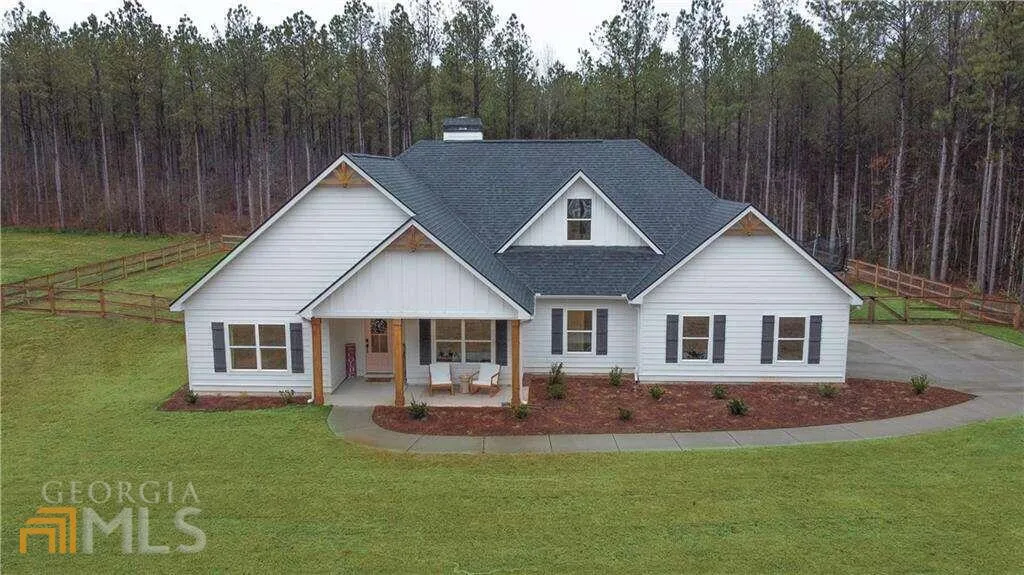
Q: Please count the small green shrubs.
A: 12